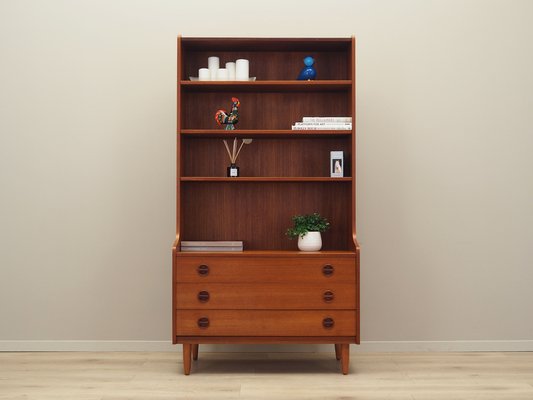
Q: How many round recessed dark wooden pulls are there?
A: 6